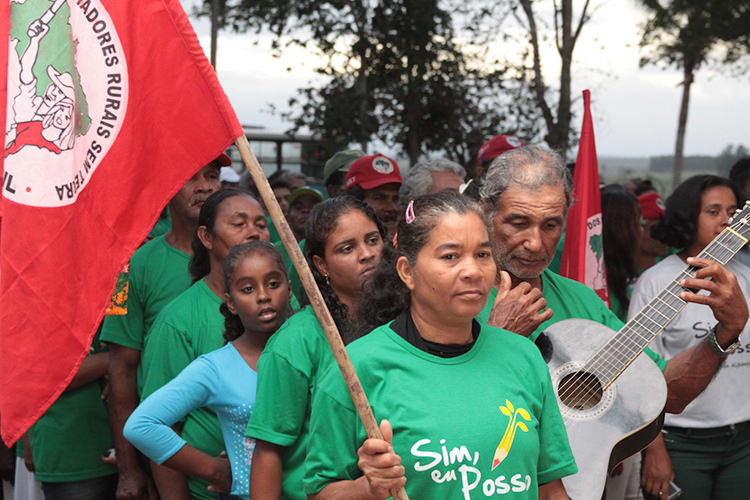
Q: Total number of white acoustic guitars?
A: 1